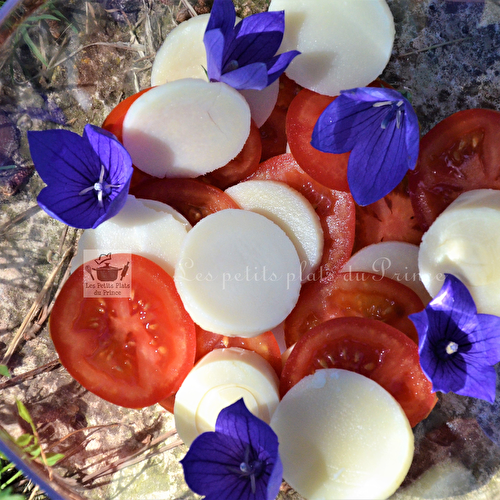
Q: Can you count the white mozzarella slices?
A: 10